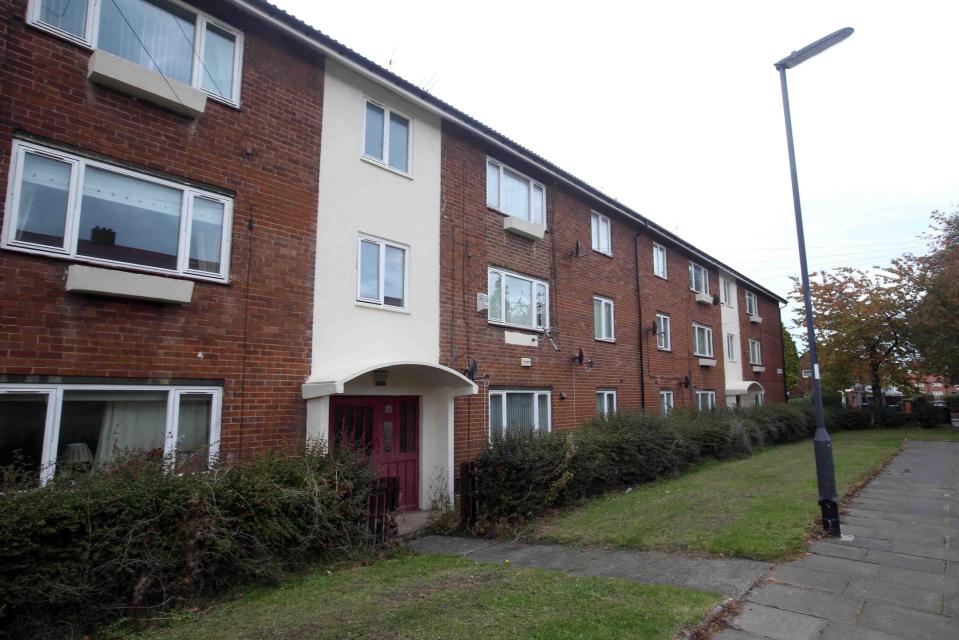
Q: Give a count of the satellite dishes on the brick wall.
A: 6